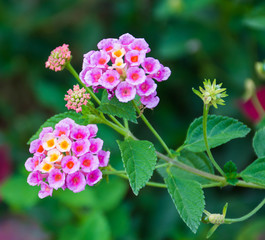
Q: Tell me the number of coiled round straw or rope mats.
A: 0